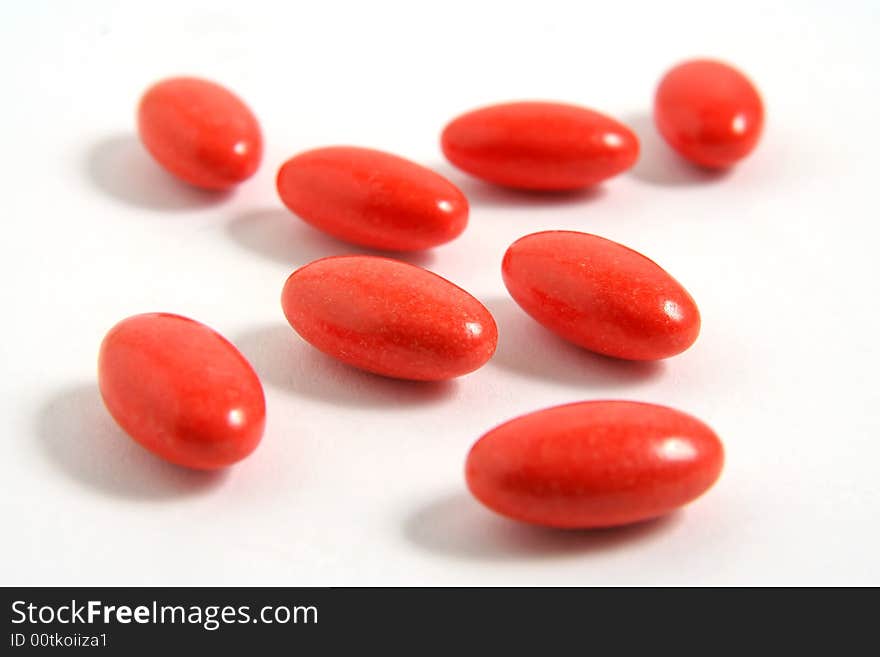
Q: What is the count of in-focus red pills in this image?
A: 2